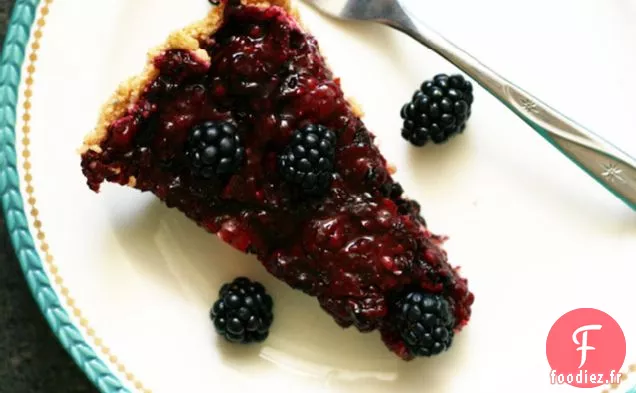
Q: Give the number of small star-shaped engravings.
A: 2